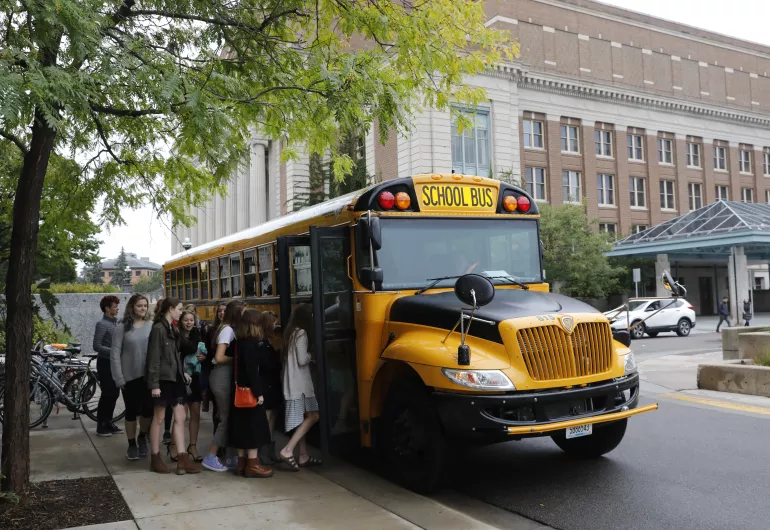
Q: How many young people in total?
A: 11